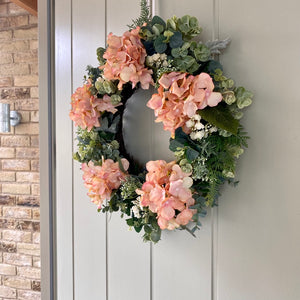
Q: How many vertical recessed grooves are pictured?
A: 4